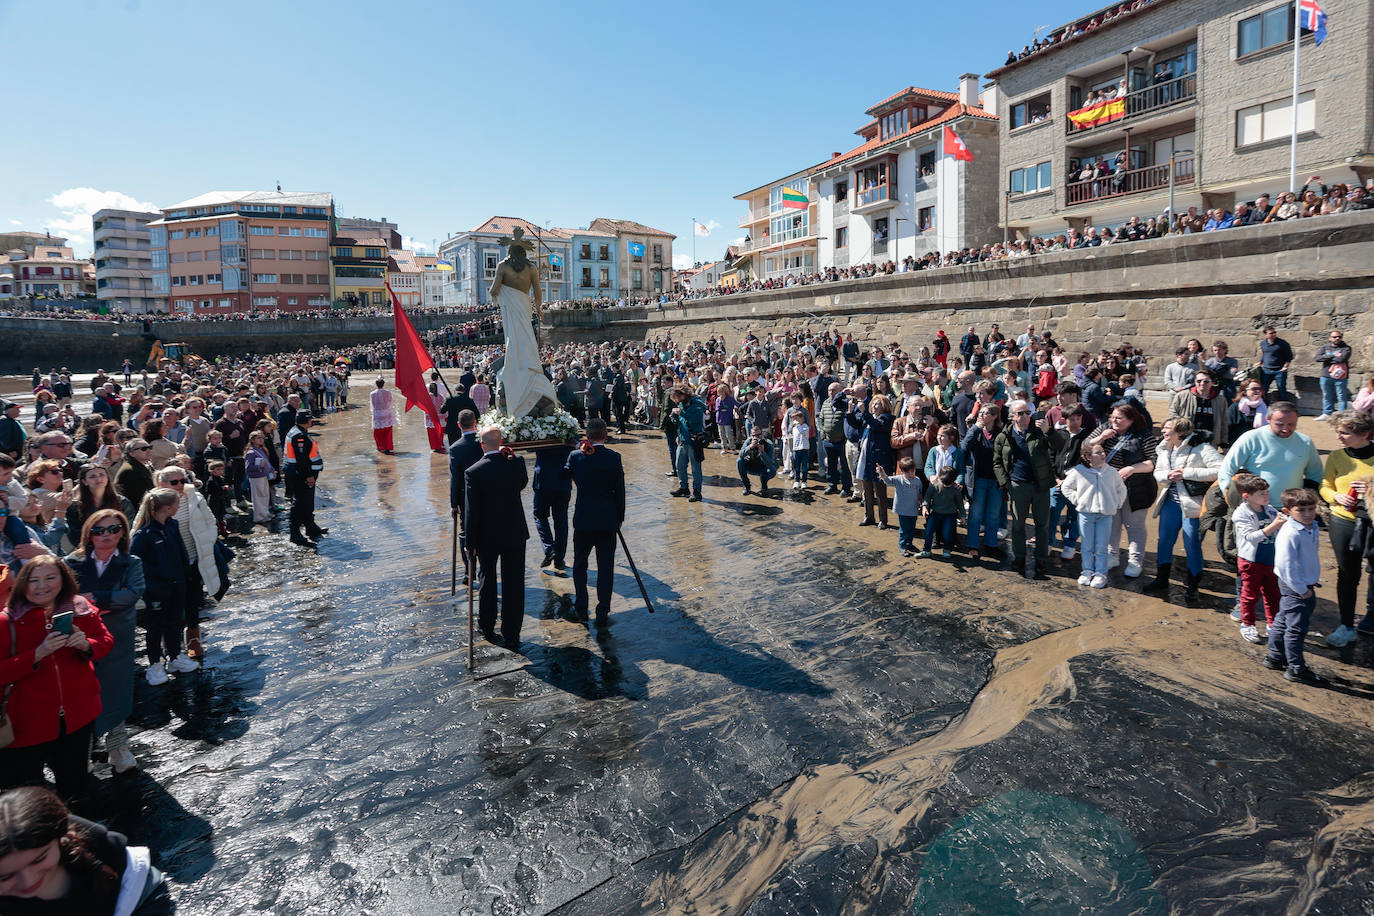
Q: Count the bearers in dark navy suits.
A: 4